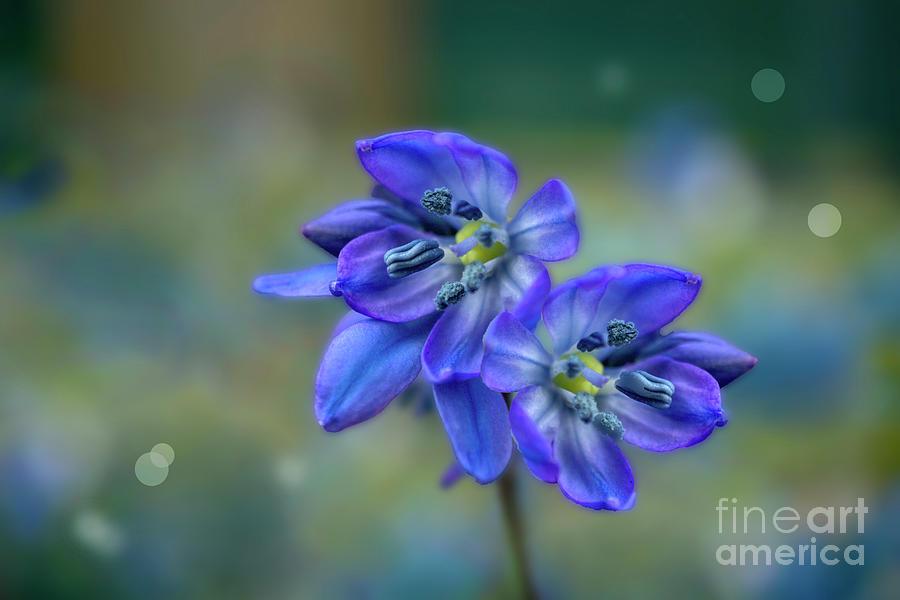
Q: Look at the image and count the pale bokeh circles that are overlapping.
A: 2